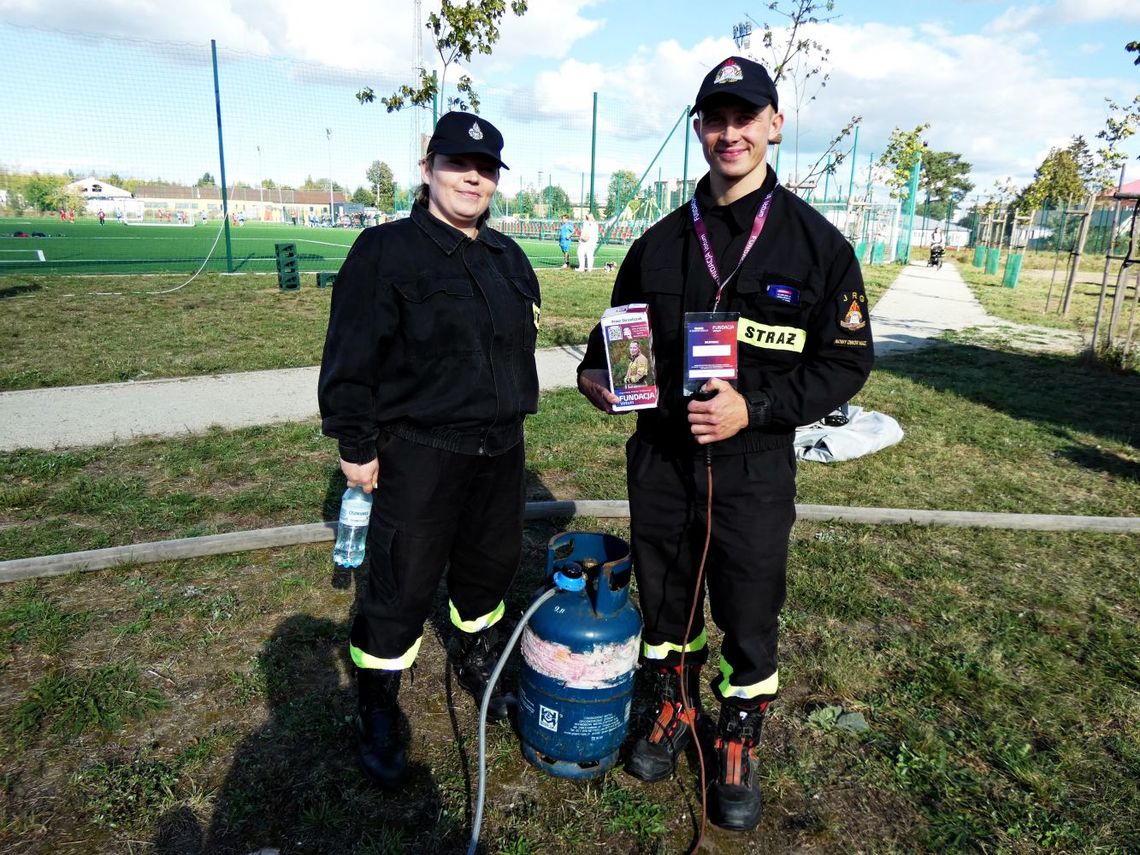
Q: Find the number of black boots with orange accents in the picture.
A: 2